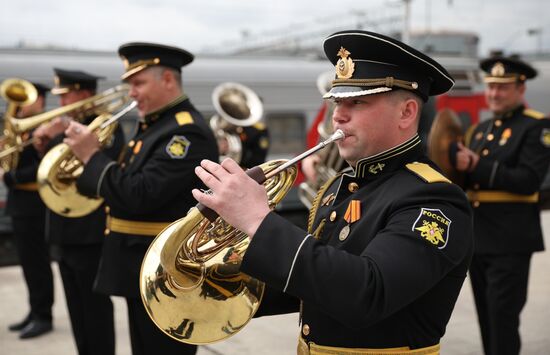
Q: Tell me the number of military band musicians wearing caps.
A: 5